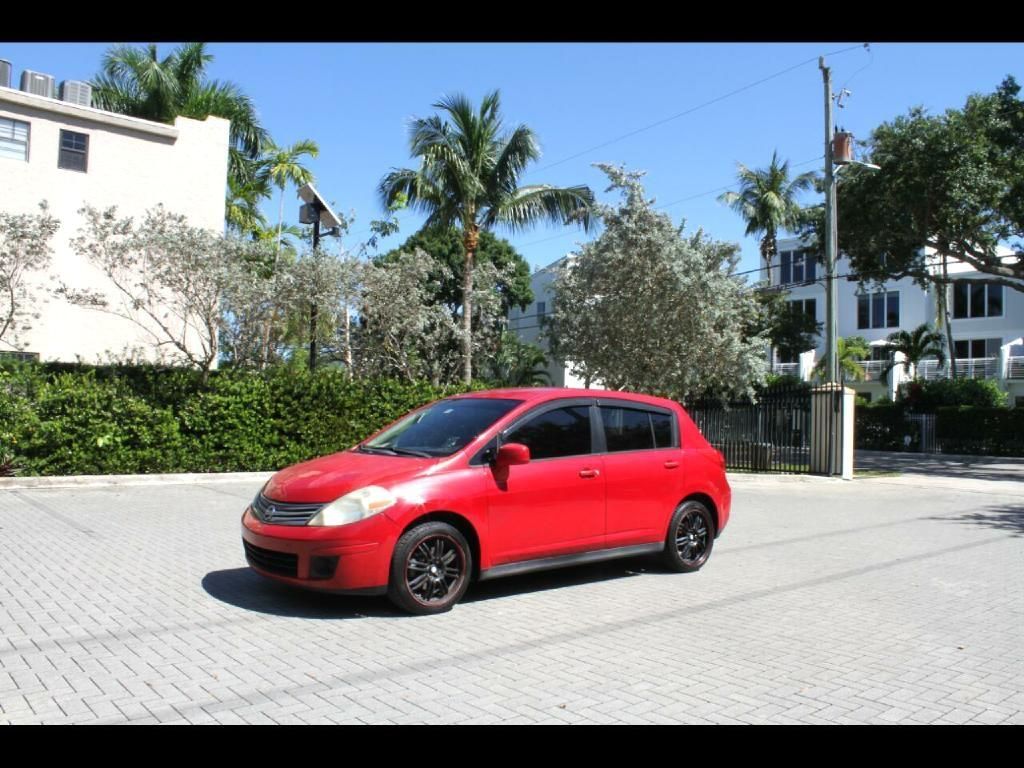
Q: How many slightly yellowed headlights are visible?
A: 1